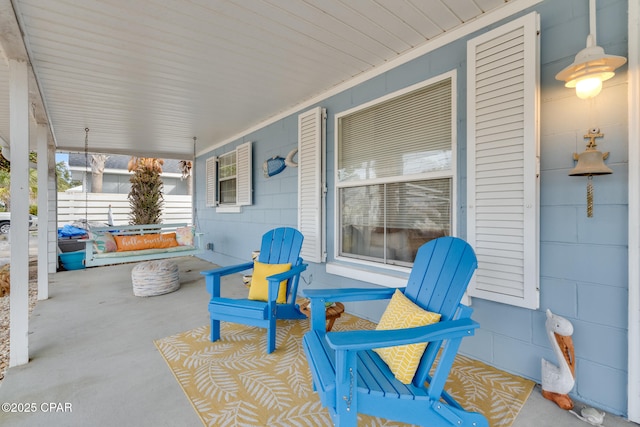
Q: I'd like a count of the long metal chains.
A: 2